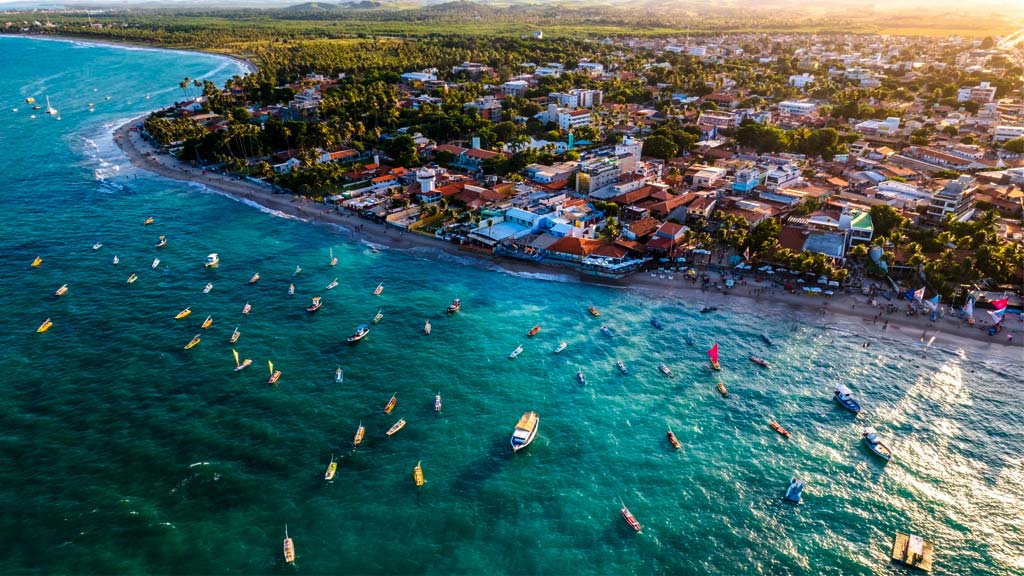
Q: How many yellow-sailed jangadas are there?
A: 2